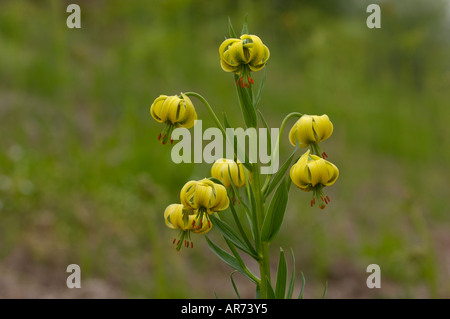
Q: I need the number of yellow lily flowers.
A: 7